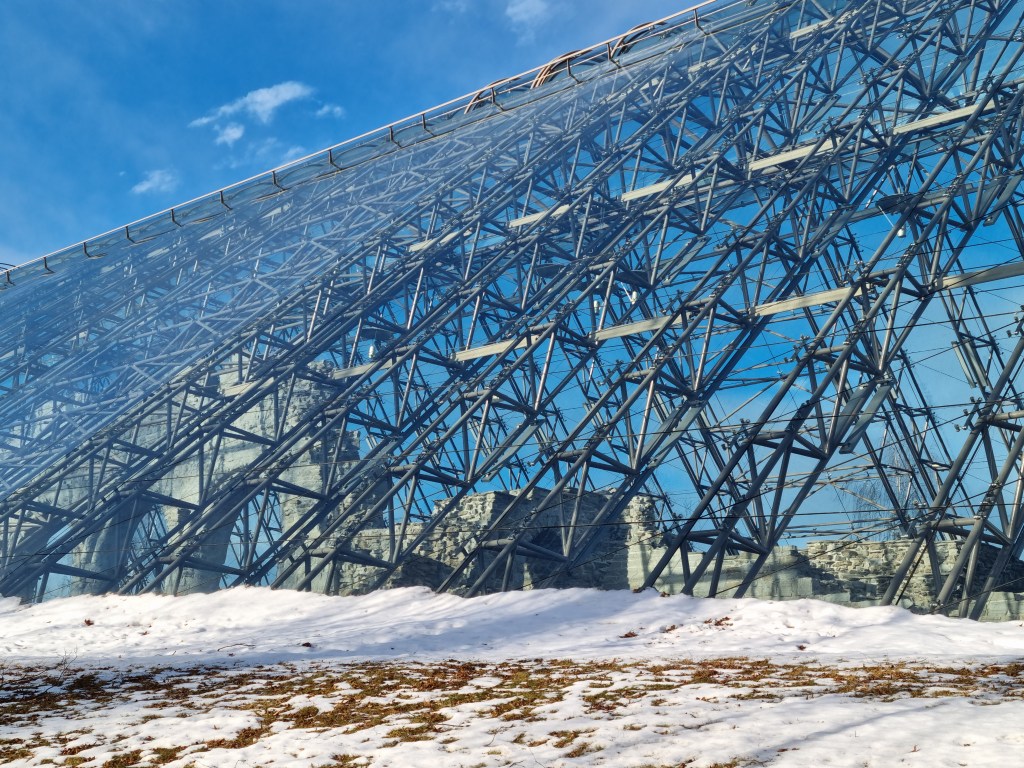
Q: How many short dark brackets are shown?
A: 14